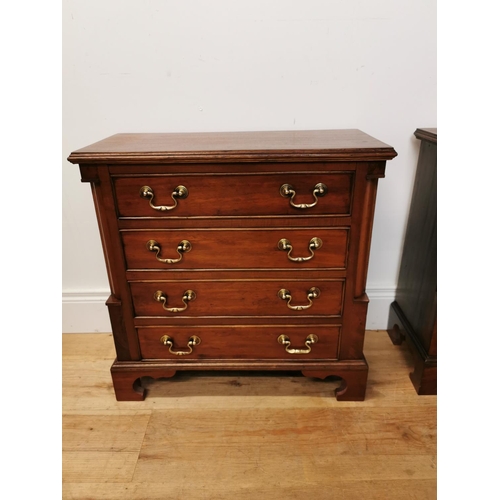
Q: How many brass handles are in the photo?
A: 8